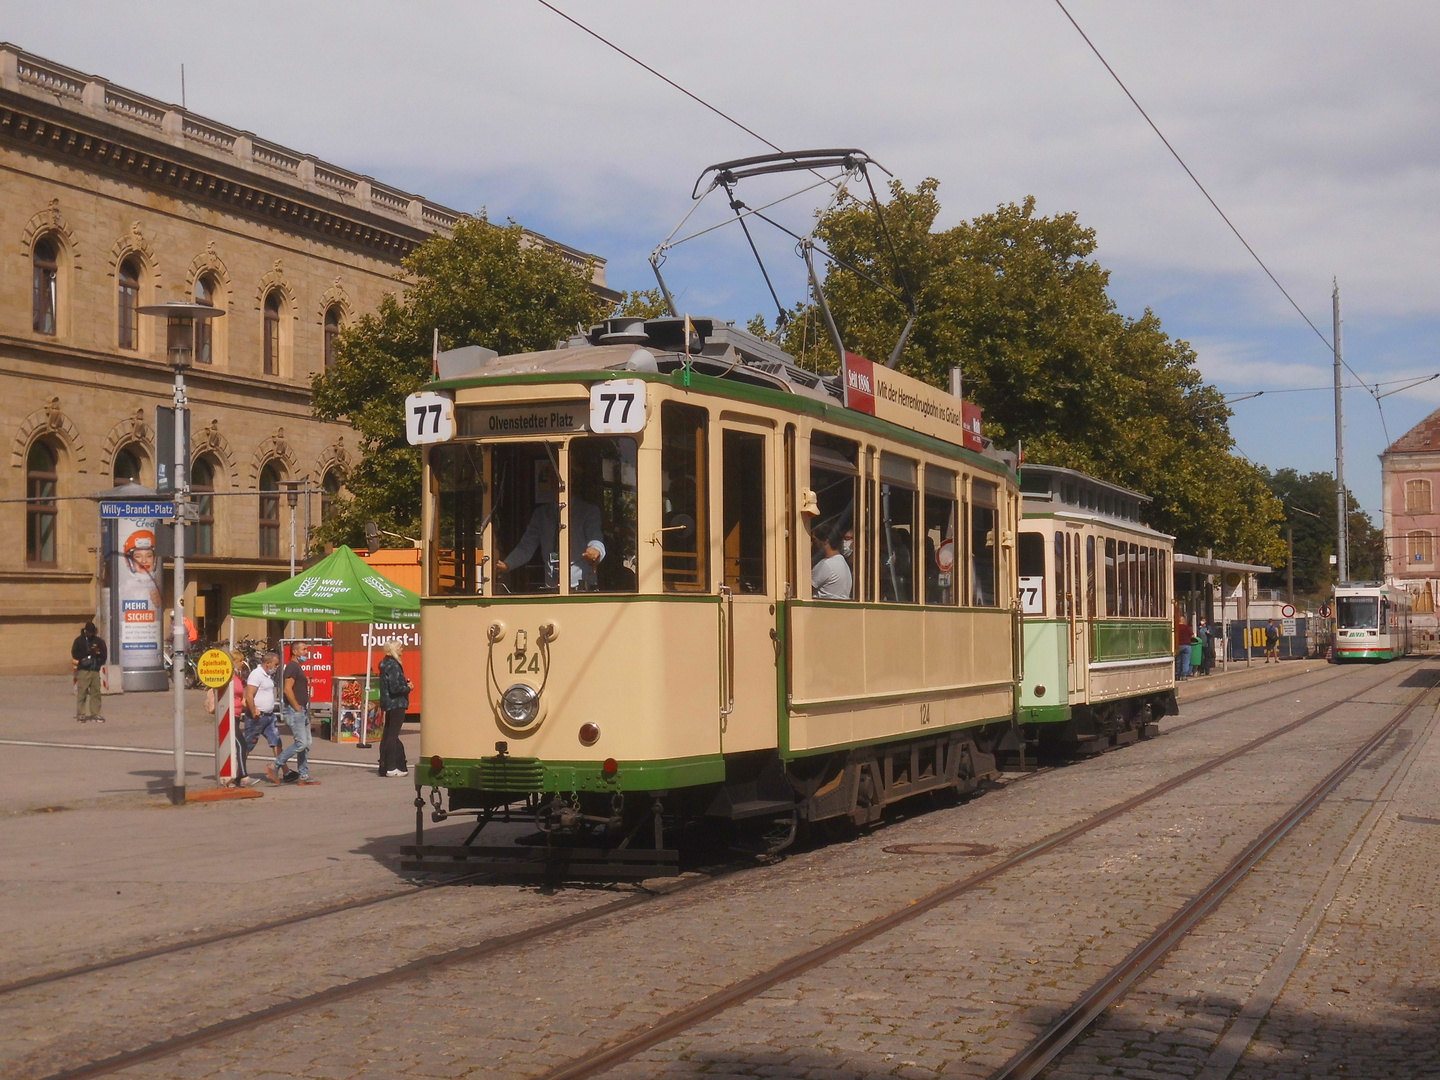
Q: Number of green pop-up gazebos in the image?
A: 1